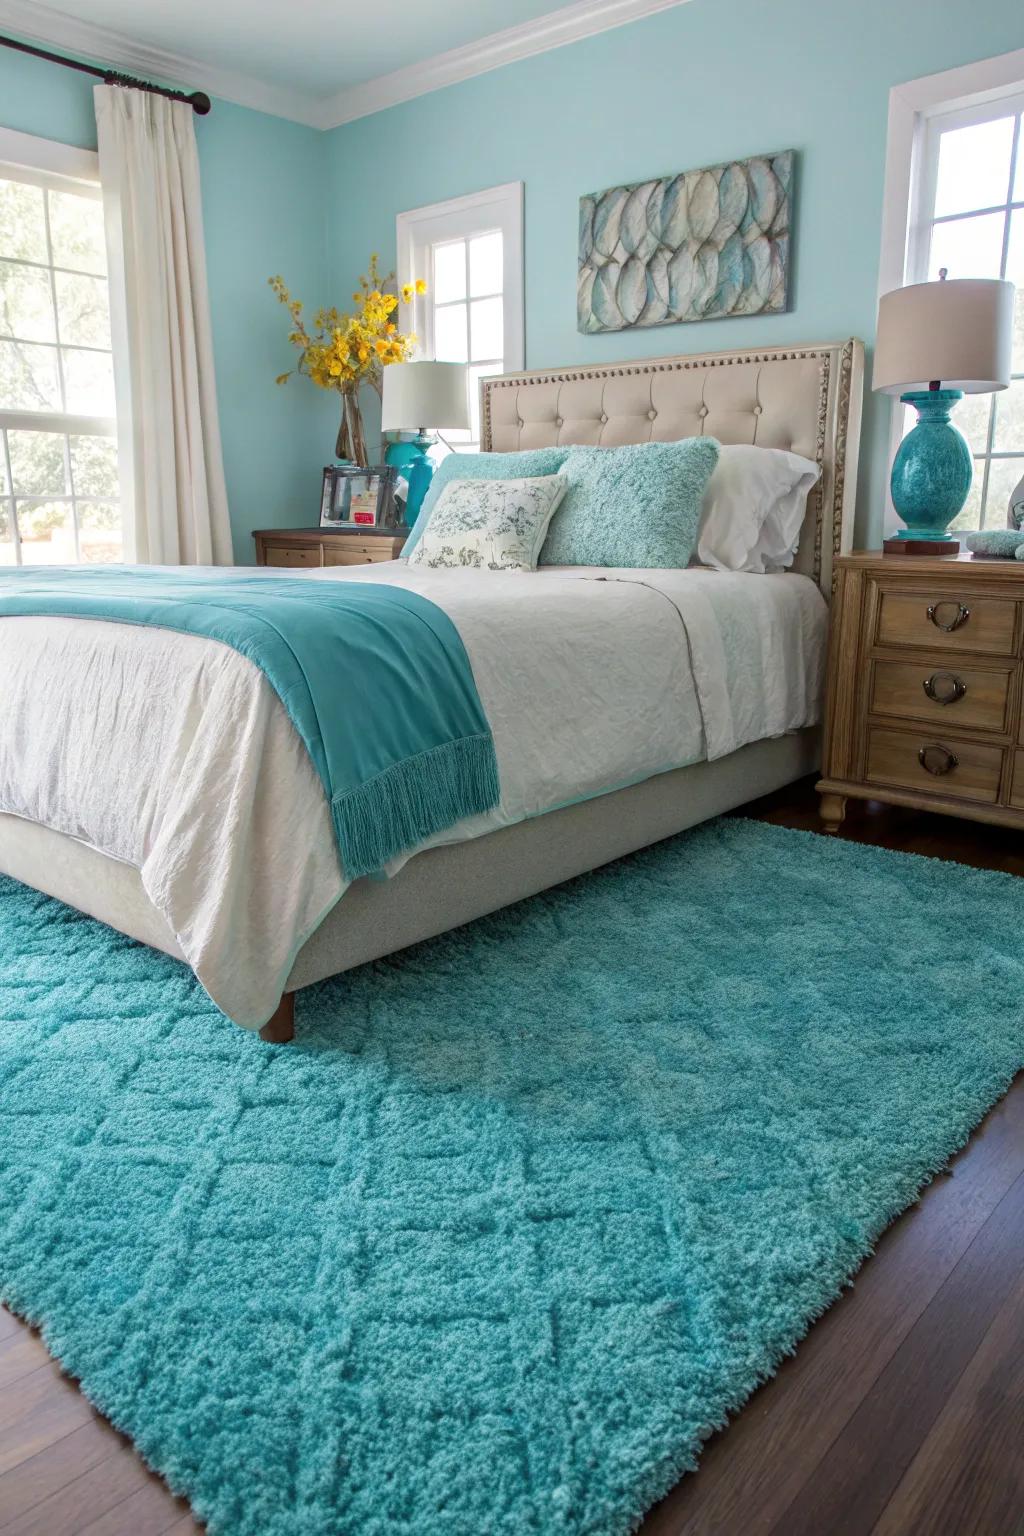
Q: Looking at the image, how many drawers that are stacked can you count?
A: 3